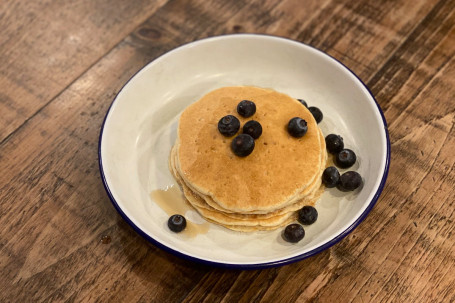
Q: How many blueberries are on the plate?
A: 14